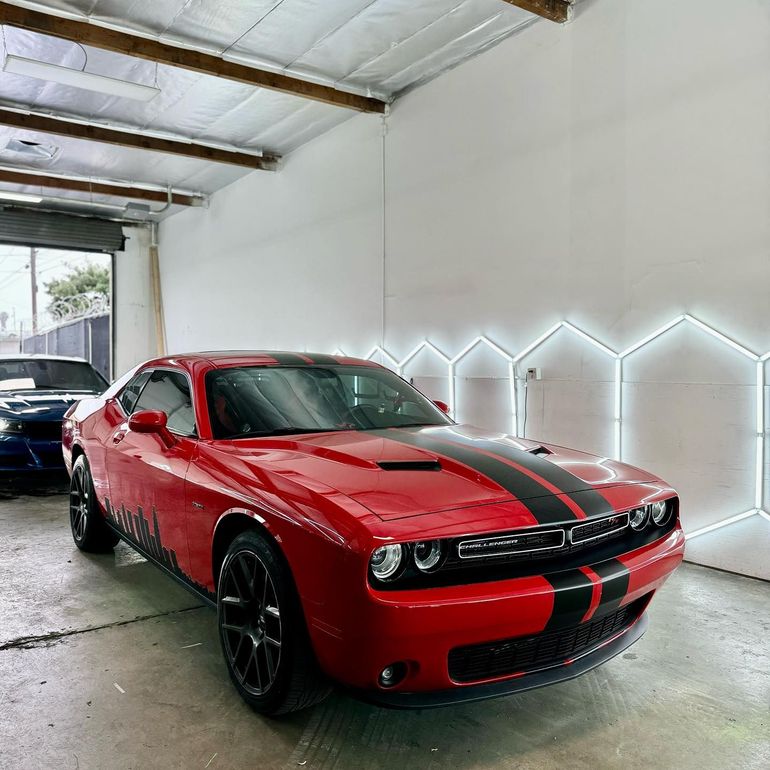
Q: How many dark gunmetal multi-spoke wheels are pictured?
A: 2